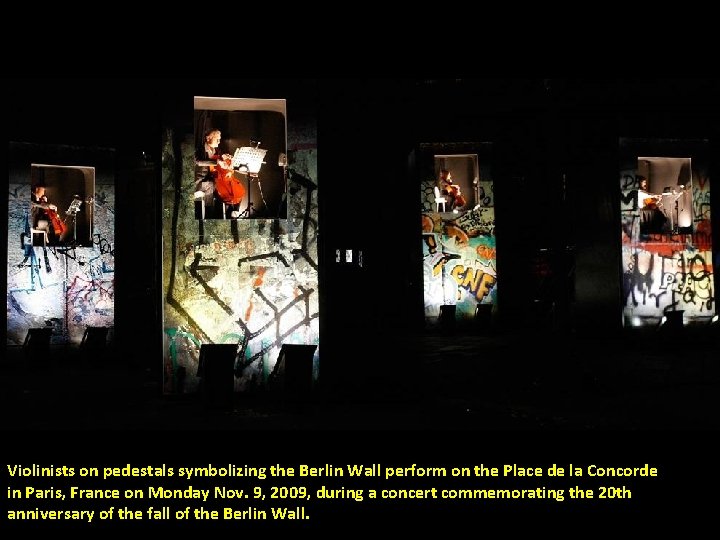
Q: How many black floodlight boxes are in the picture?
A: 7